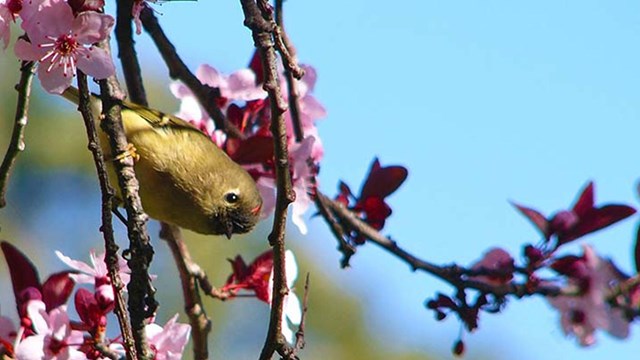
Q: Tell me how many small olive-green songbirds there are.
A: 1